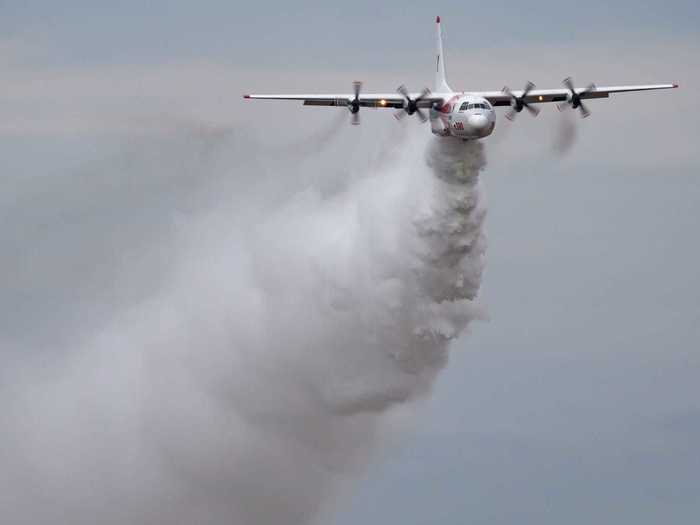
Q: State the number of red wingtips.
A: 2